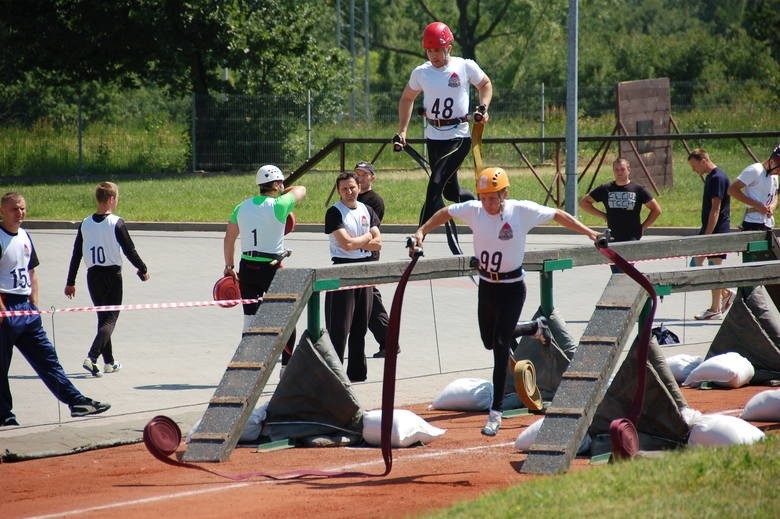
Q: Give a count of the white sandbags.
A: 8